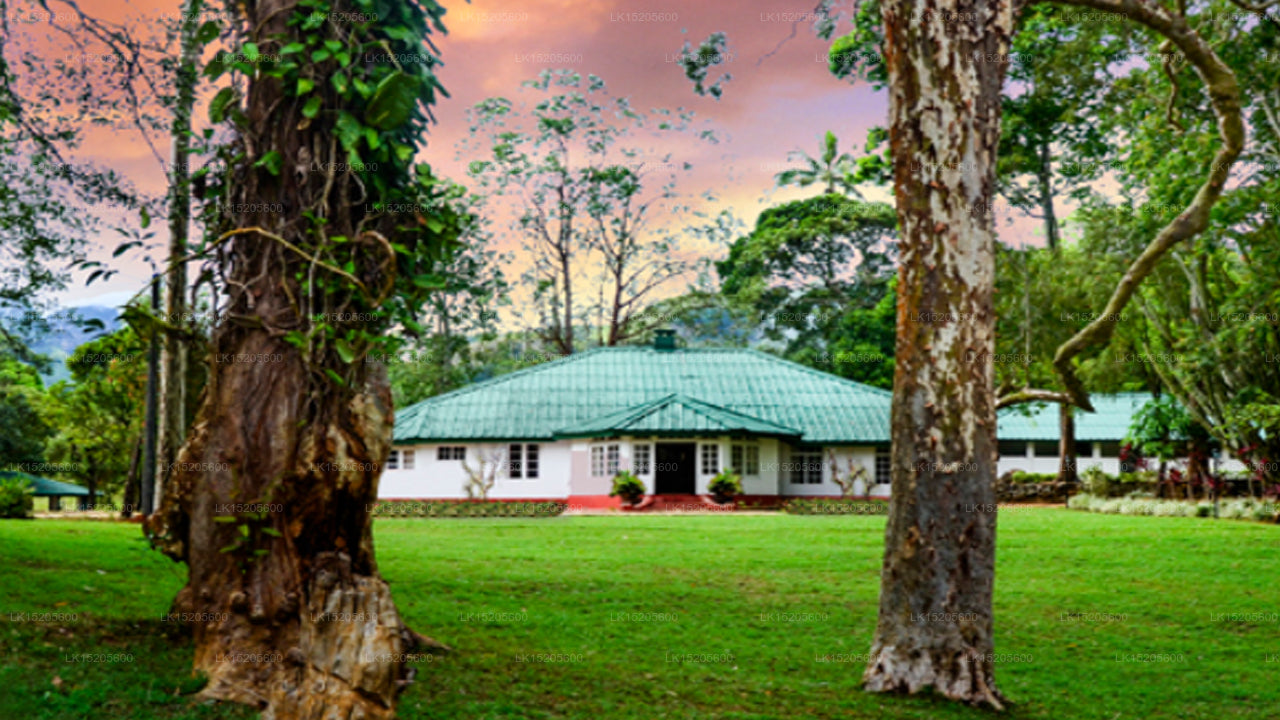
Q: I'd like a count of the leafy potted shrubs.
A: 2